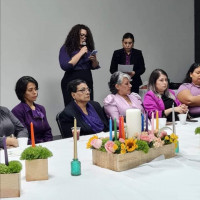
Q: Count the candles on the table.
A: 13